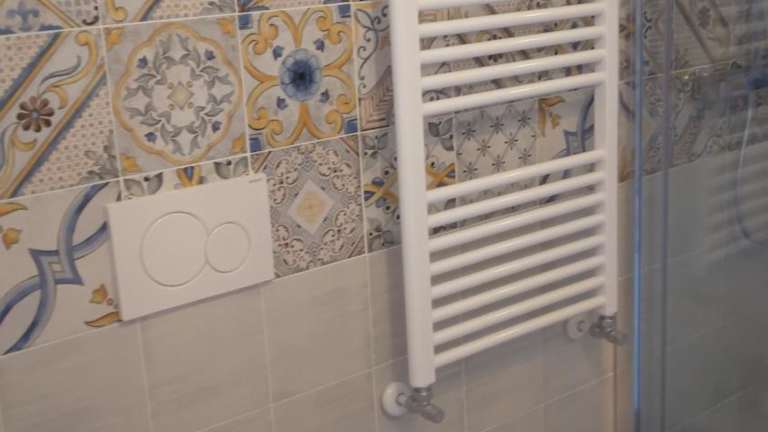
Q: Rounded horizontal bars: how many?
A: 13